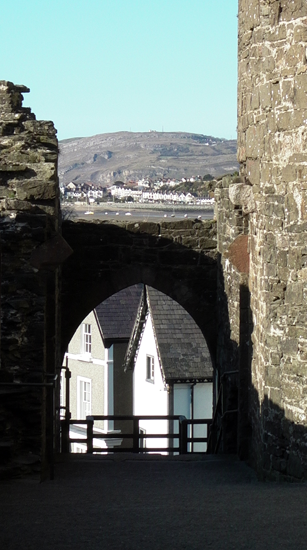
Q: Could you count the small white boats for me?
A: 8